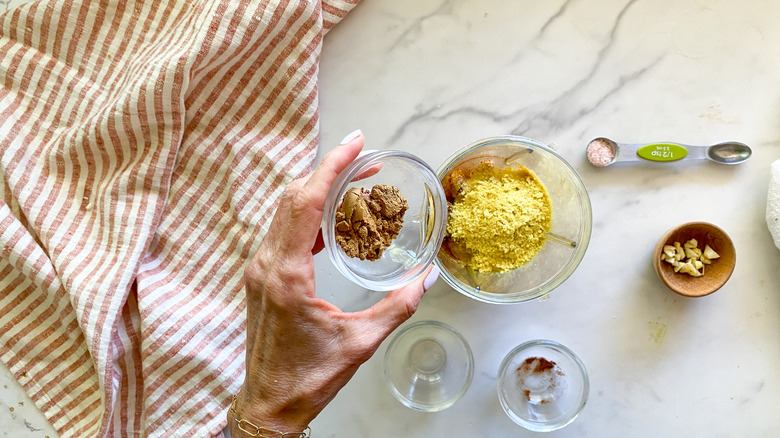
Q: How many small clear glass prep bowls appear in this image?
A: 3